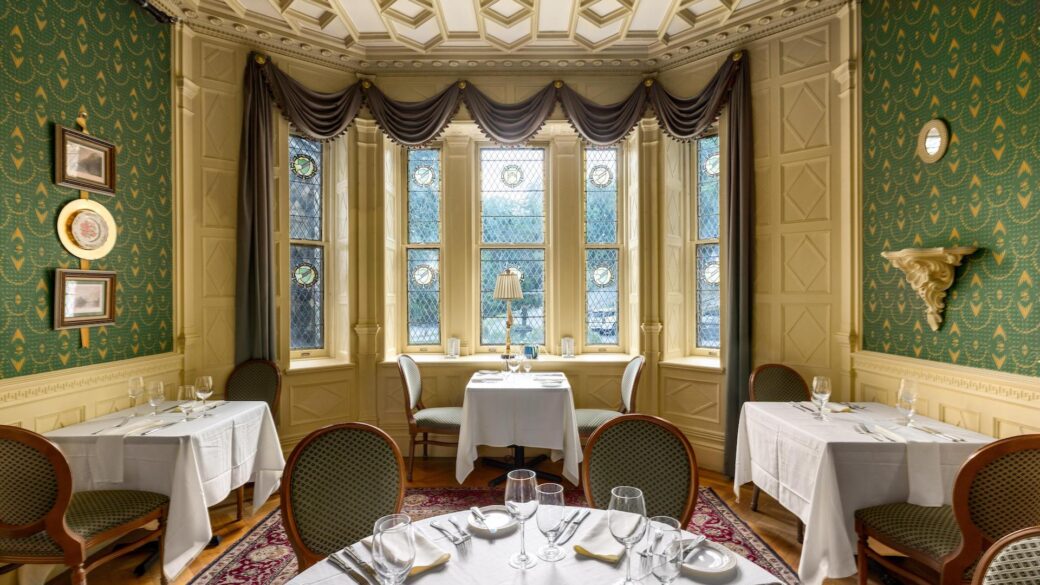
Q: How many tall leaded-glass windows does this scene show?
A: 5